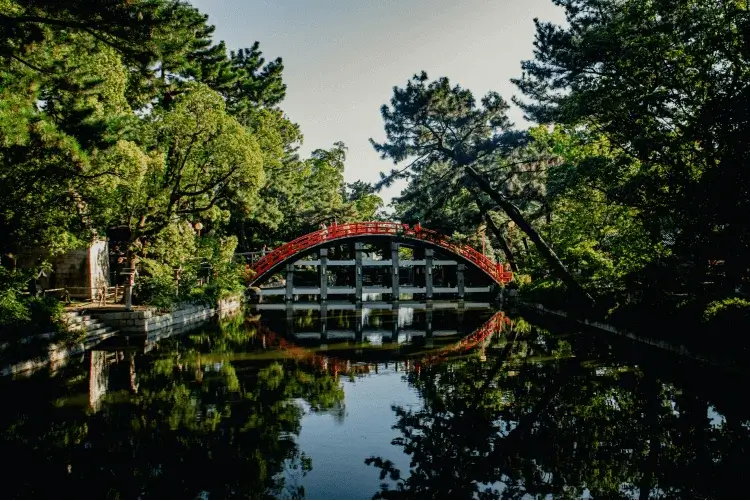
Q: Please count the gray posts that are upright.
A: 6